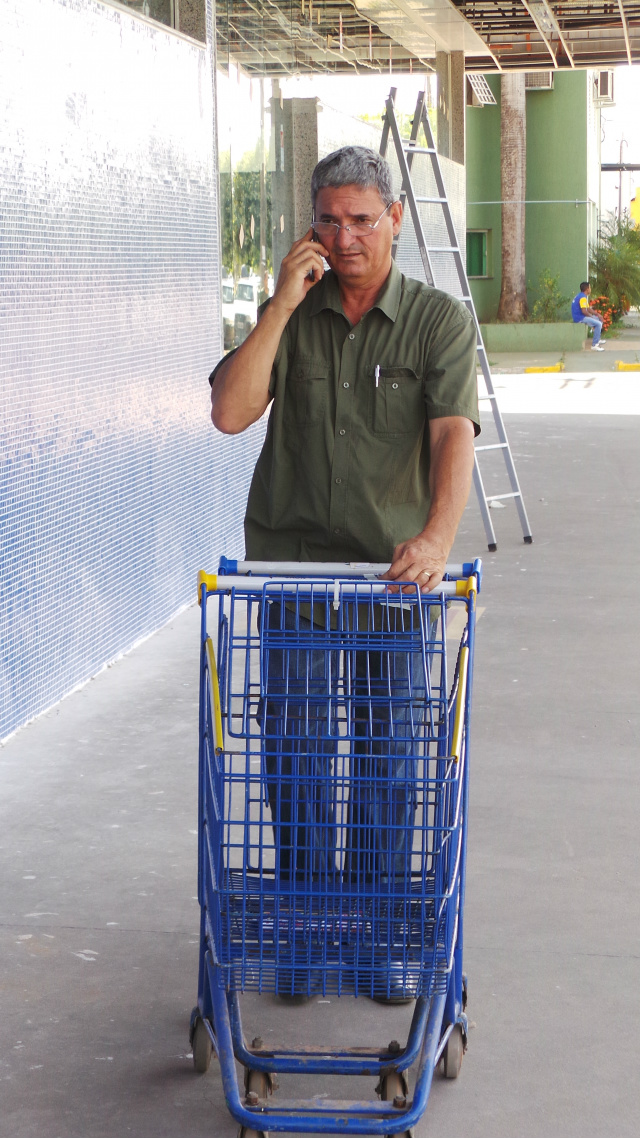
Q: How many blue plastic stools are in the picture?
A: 0